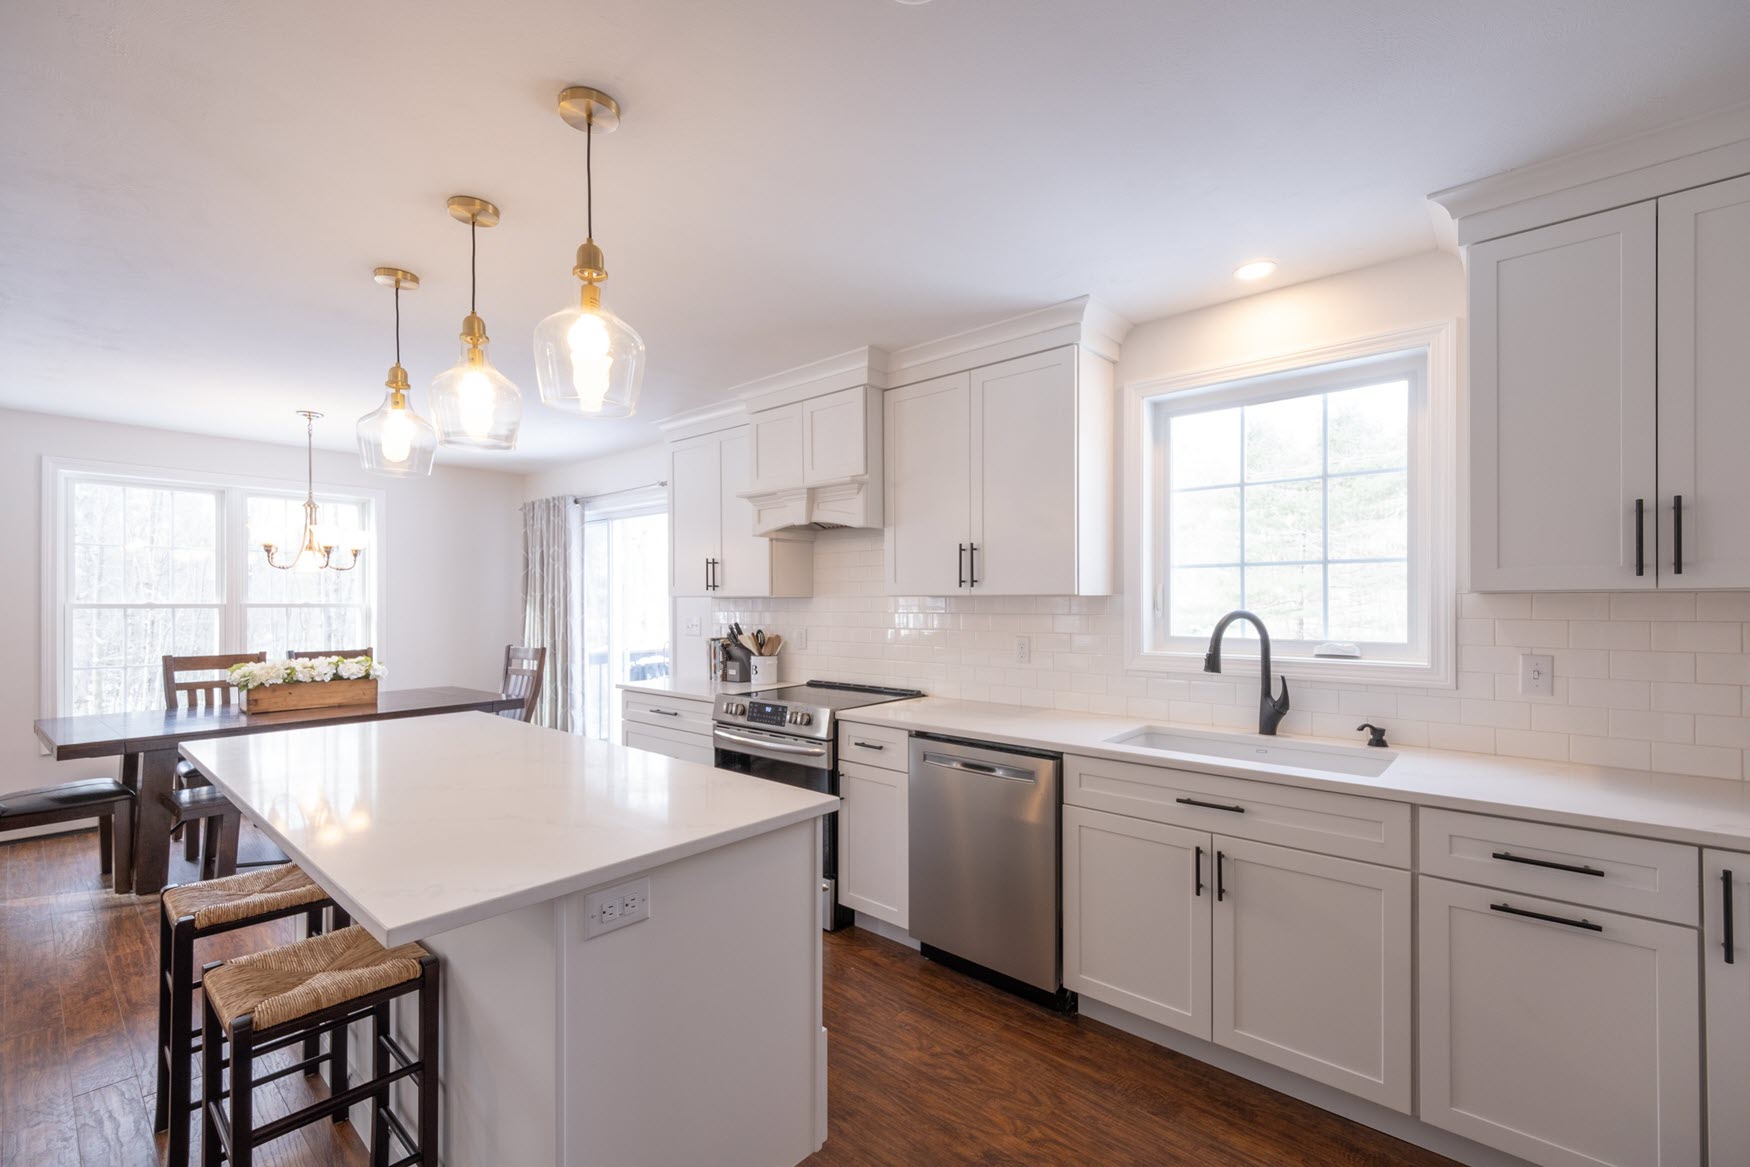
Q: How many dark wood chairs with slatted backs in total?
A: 3